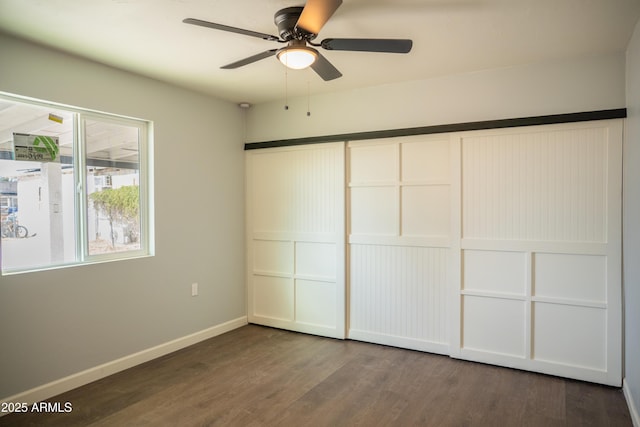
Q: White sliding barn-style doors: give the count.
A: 3